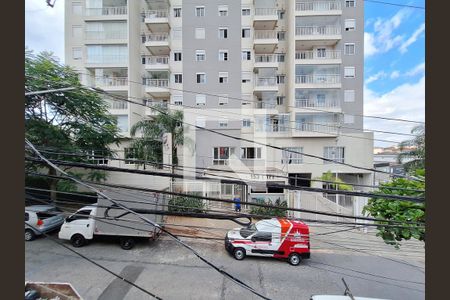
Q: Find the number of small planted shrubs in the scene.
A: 2